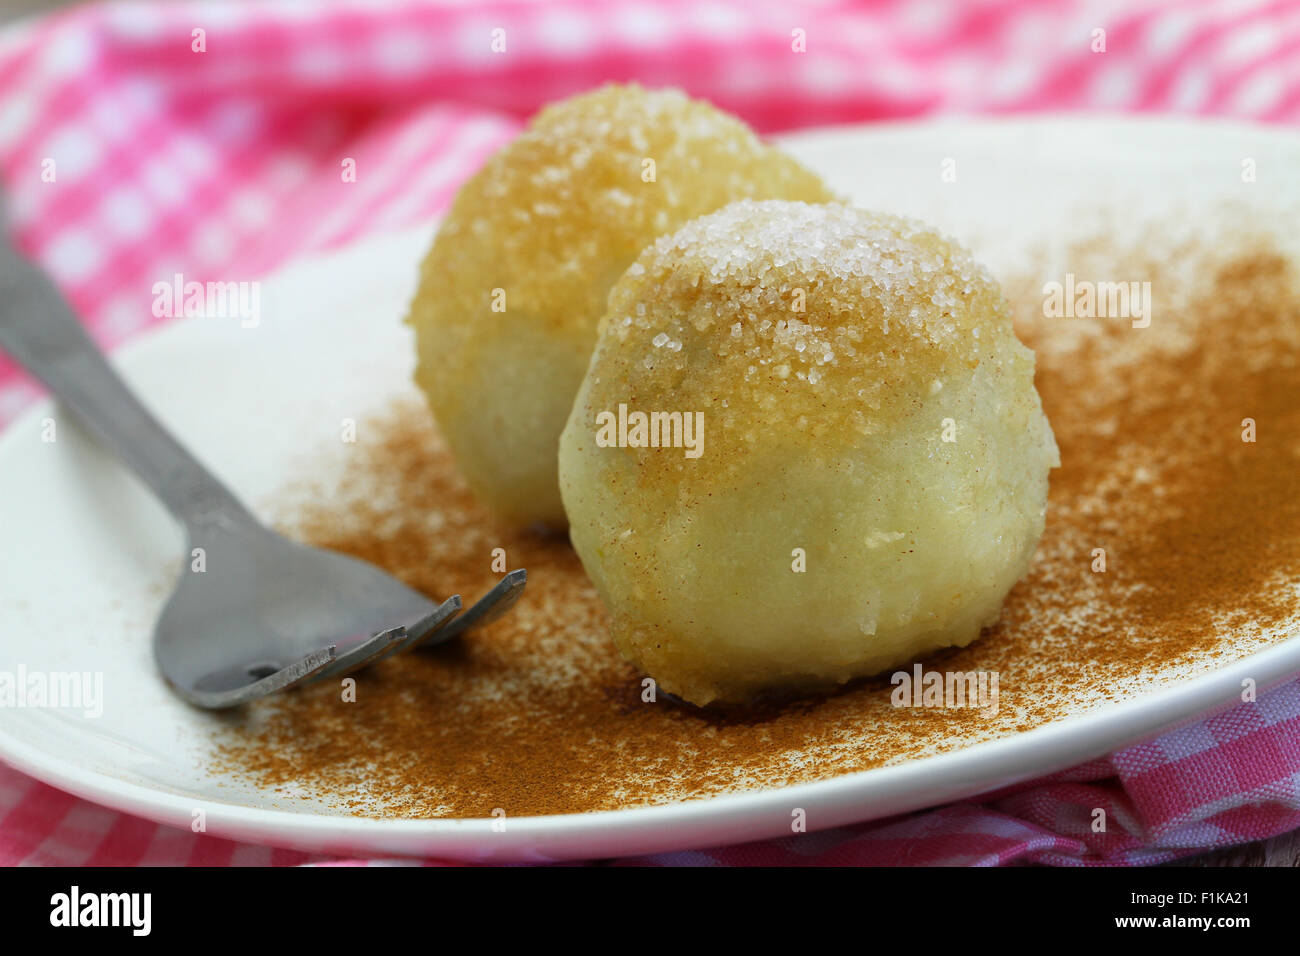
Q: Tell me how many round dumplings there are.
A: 2